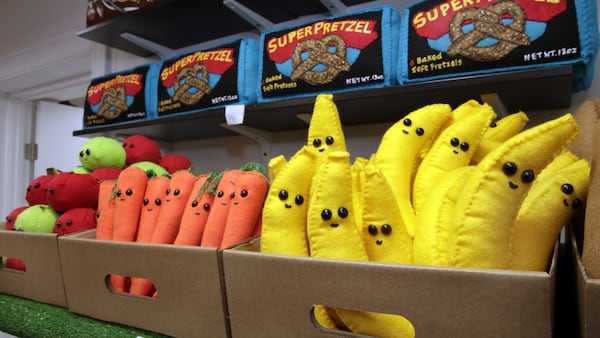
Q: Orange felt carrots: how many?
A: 7